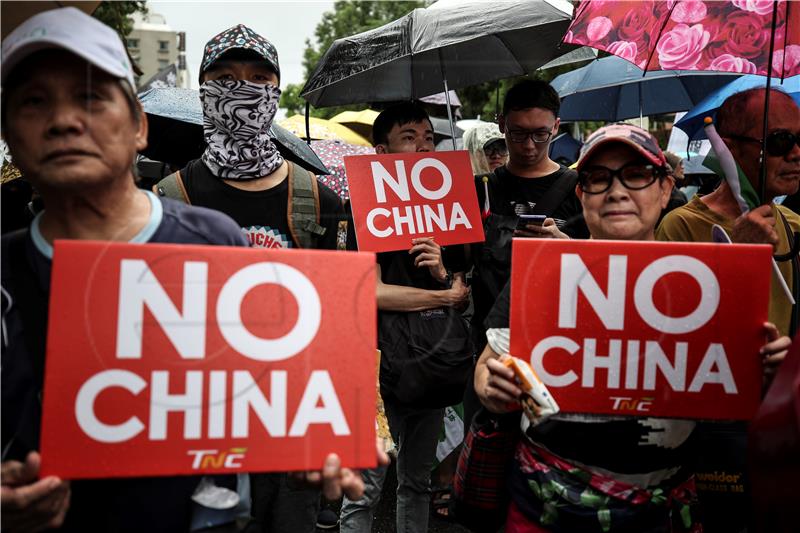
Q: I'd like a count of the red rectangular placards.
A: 3